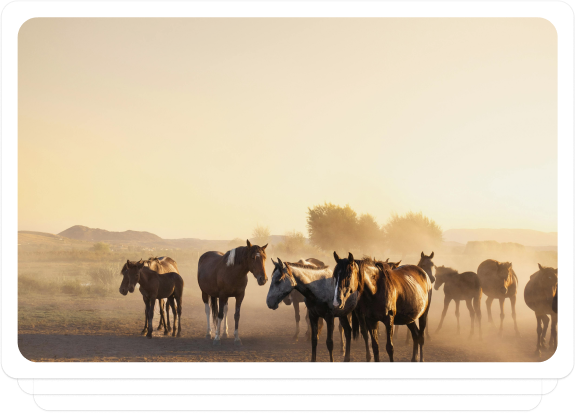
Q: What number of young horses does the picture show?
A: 2